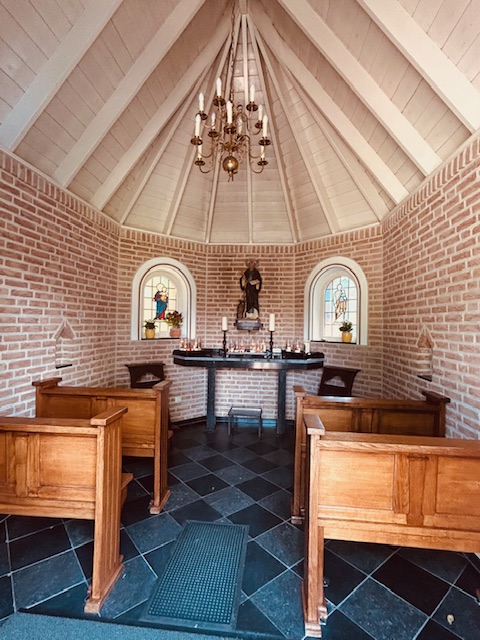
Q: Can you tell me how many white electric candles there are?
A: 11